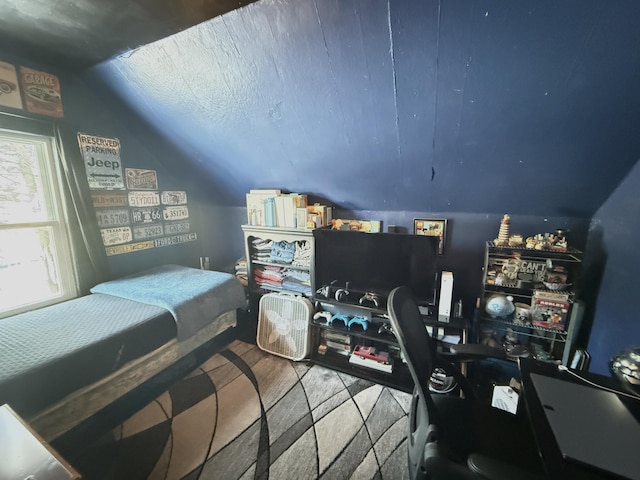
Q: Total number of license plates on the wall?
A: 9